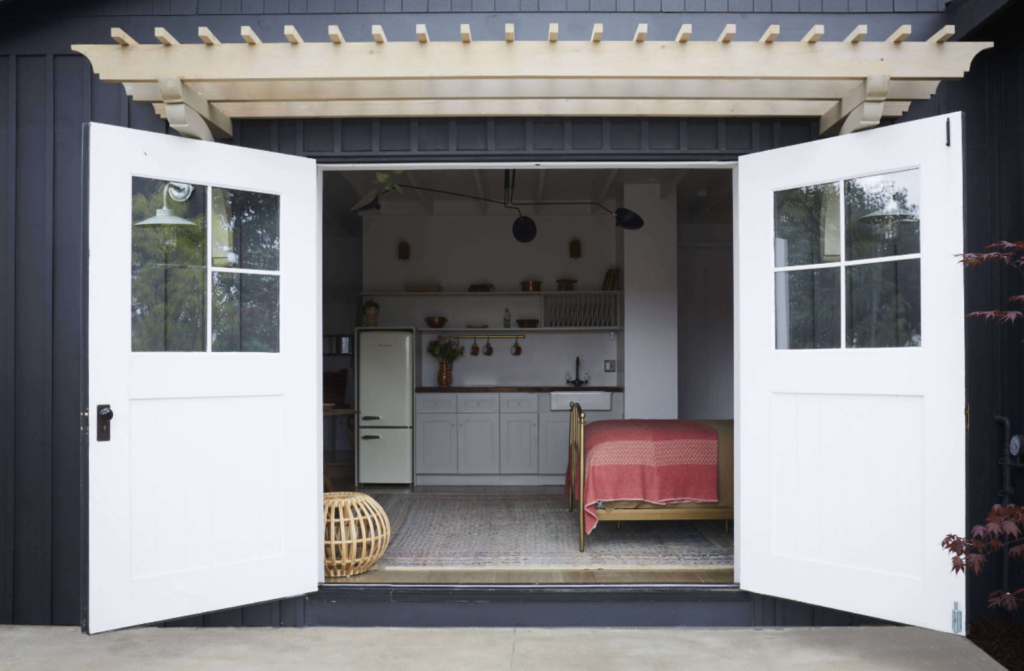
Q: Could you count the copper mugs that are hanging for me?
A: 3